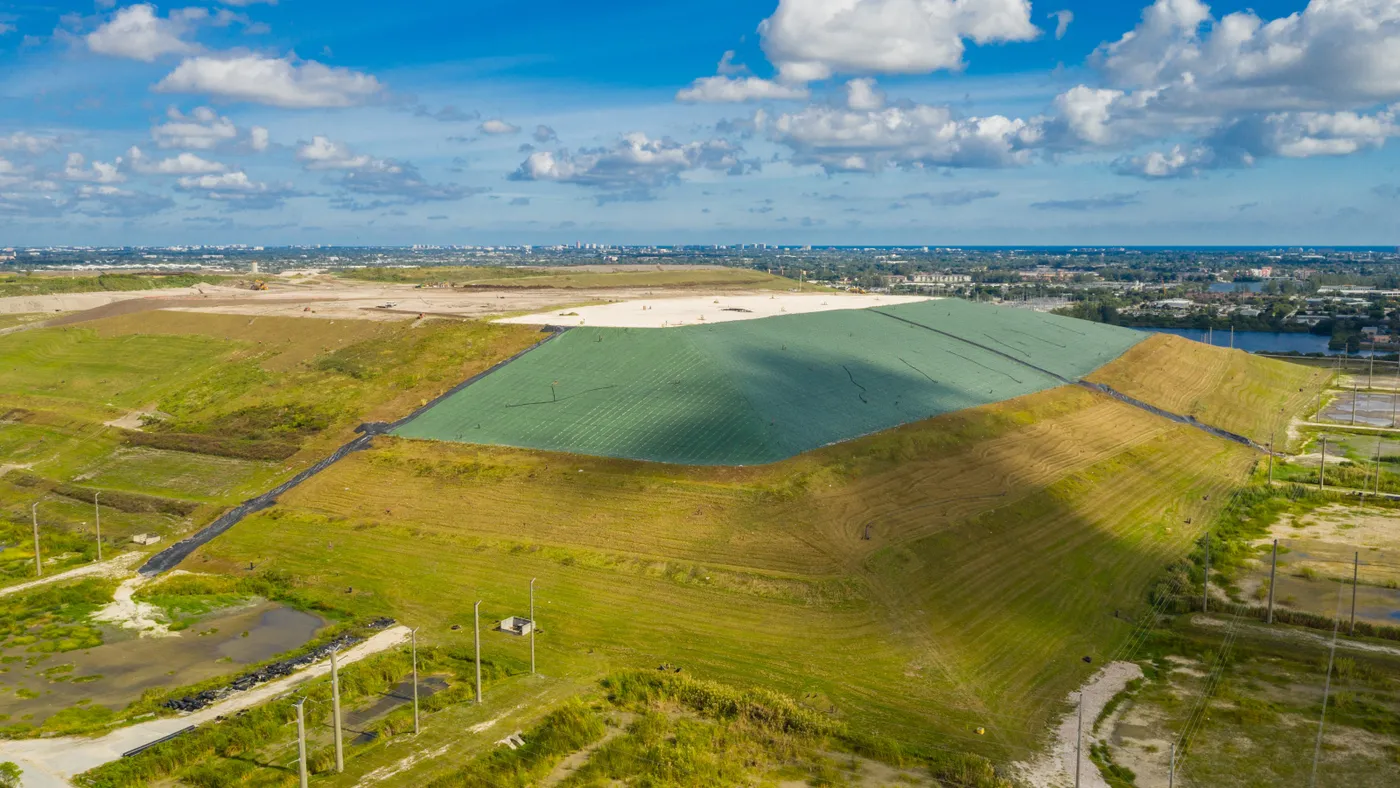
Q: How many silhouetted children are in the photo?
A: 0